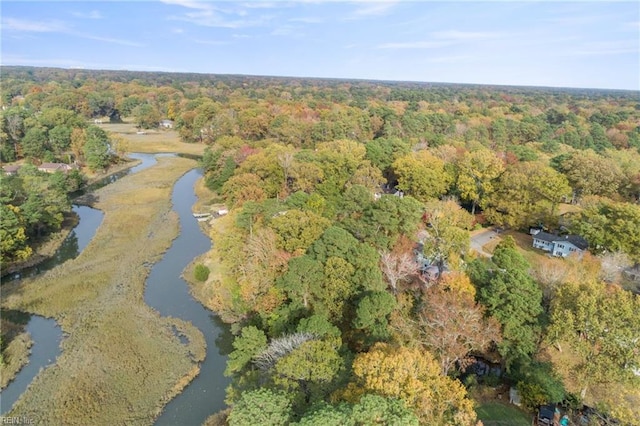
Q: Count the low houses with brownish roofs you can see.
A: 2